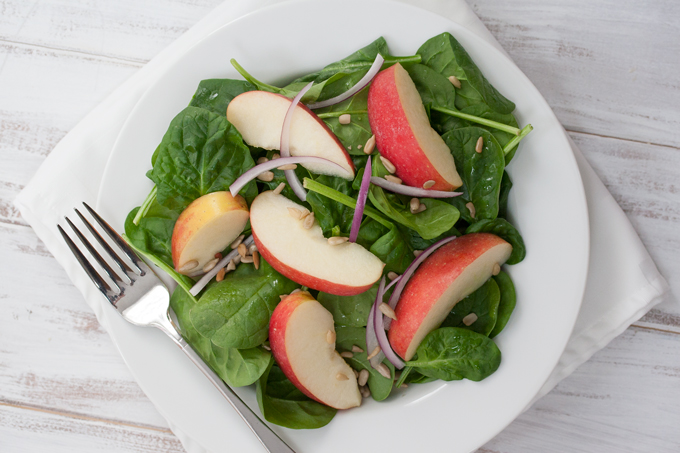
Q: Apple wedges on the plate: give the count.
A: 6